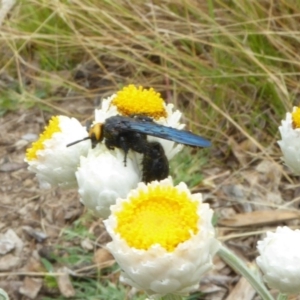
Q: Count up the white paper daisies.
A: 6